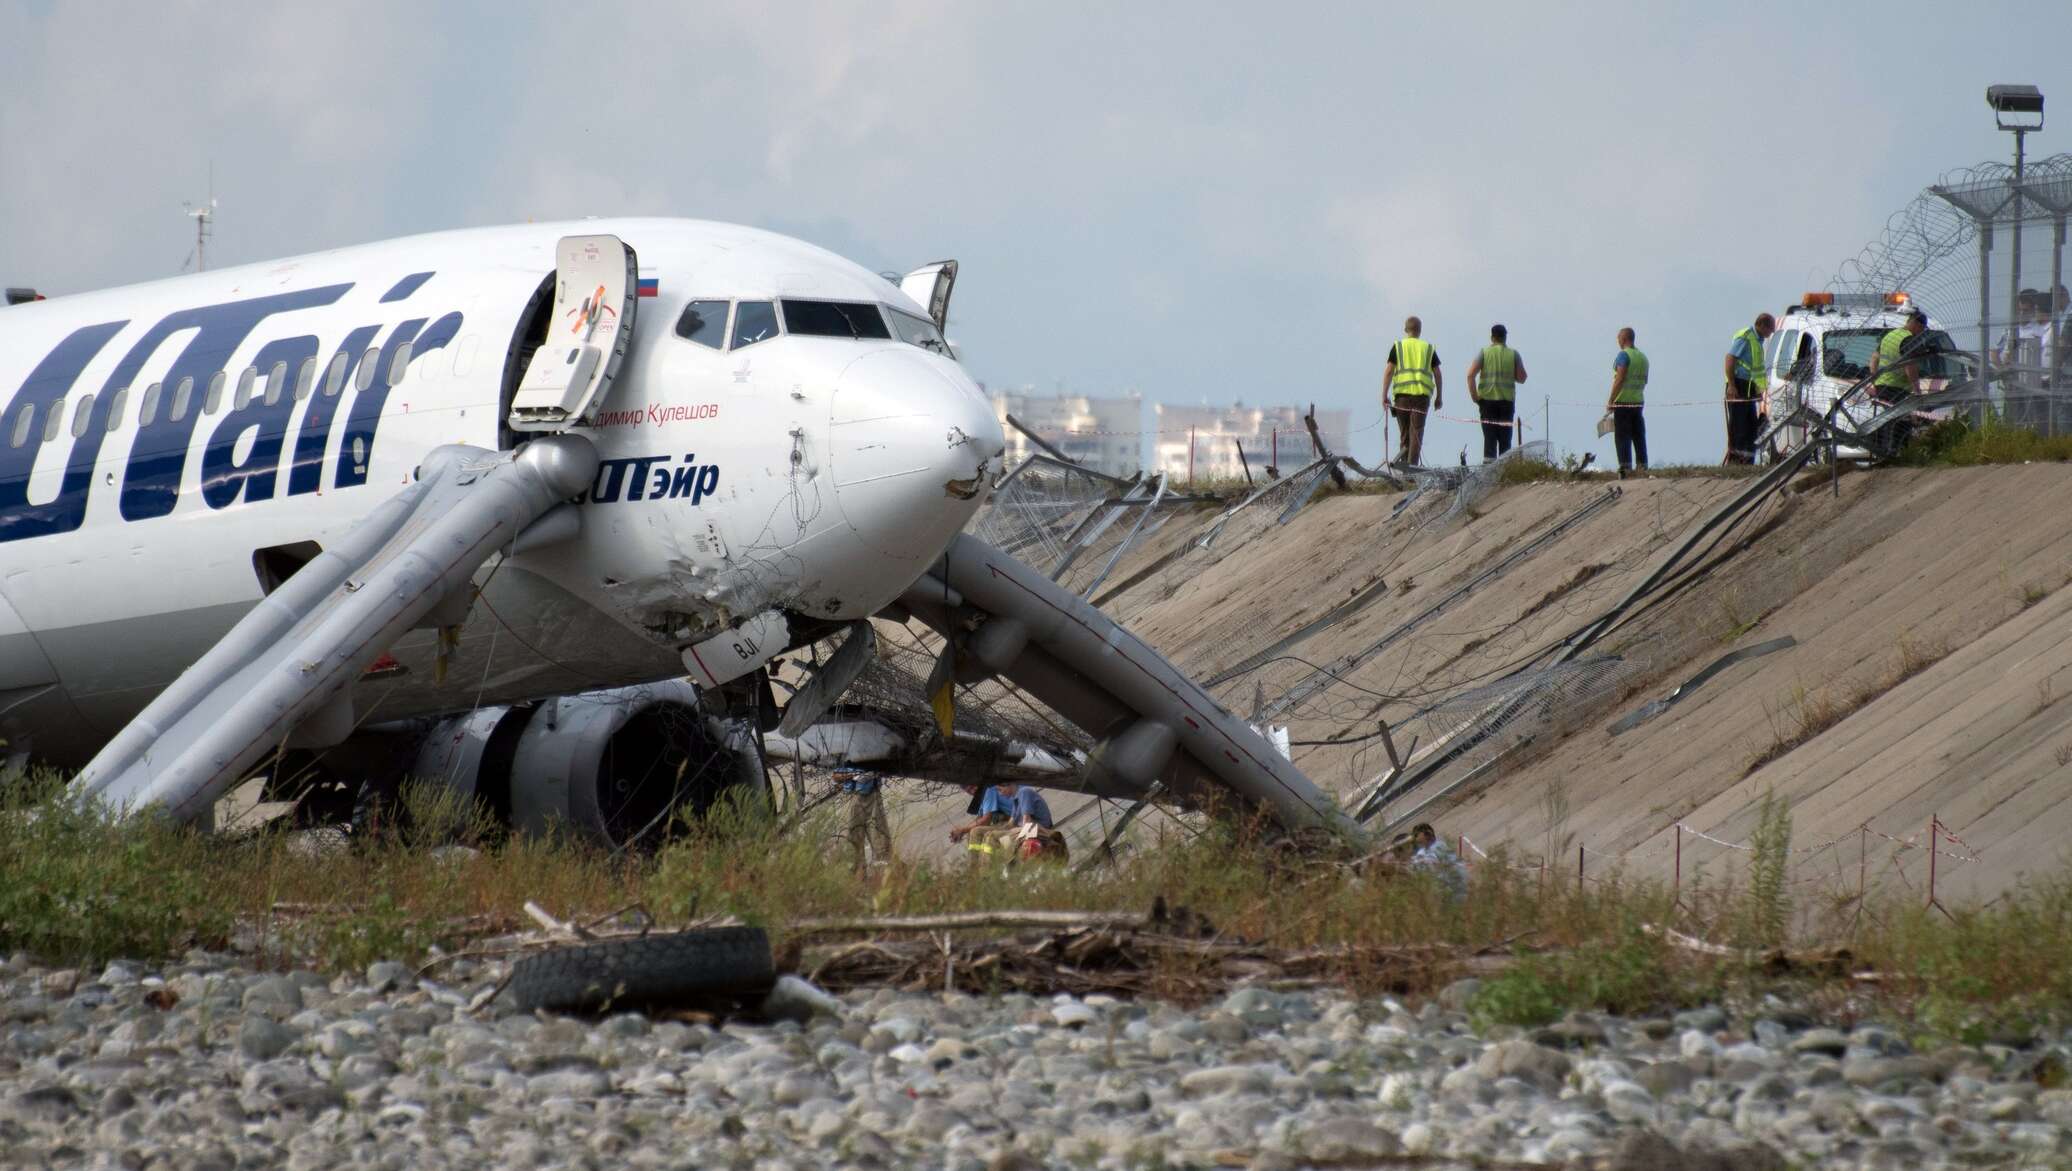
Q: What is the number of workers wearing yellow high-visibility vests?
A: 5